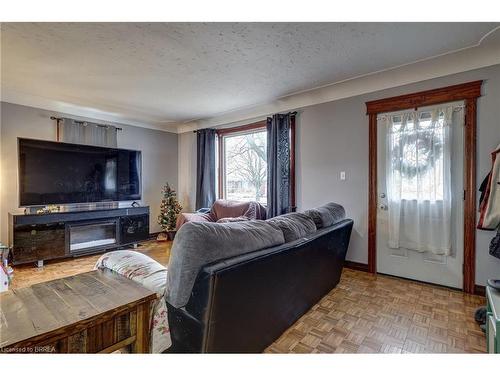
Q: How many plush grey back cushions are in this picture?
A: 3